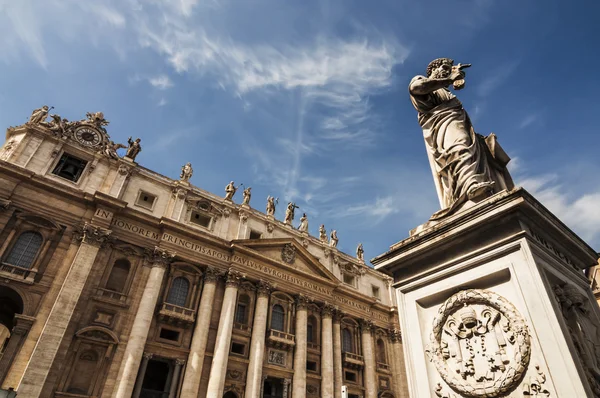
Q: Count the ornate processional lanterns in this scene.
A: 0